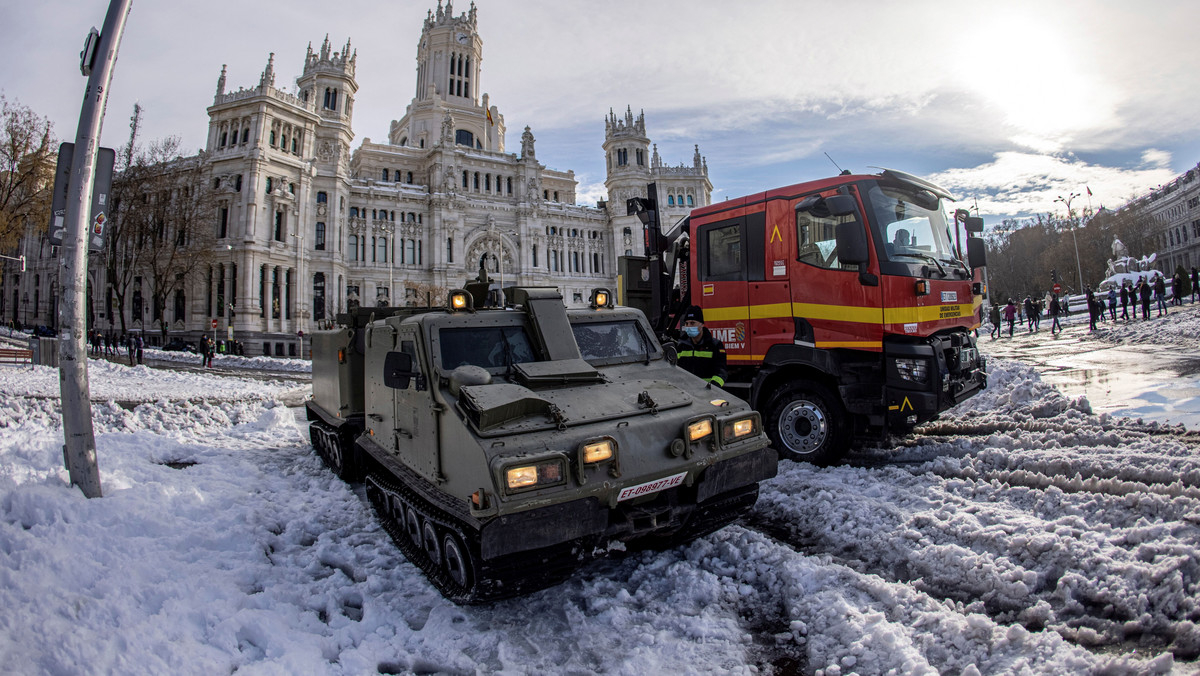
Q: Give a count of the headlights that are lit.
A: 4